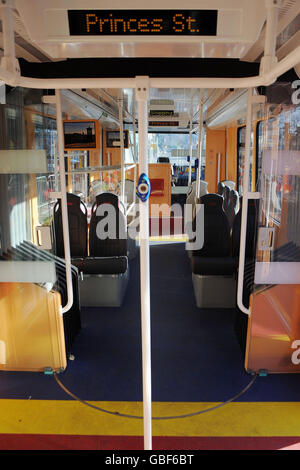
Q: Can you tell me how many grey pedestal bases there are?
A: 2